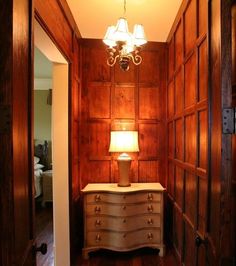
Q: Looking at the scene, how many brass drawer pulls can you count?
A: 8